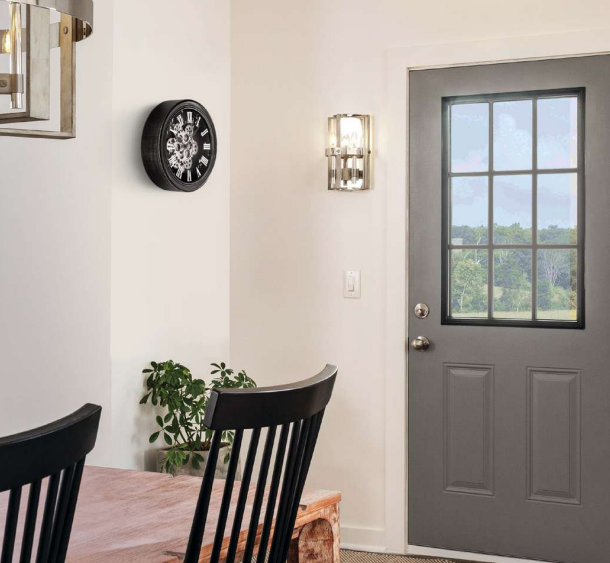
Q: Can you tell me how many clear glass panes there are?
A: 9